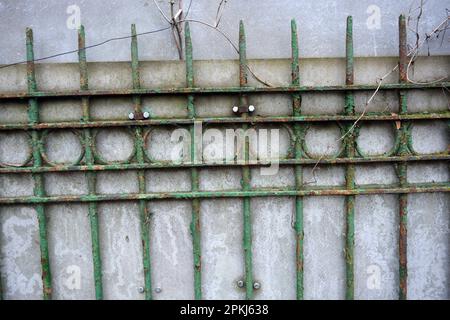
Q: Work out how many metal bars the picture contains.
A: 12